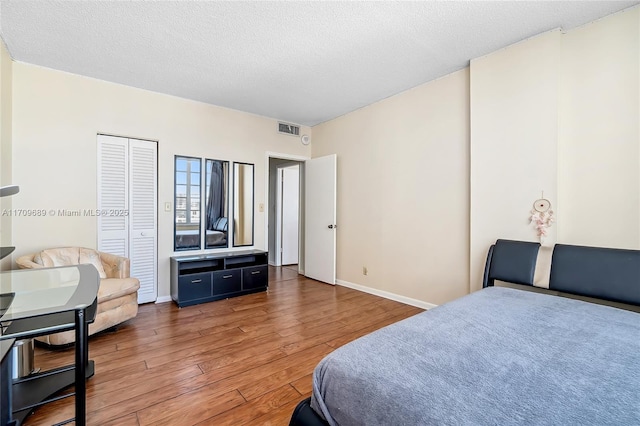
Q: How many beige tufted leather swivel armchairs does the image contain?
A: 1